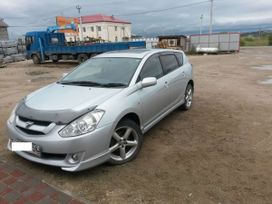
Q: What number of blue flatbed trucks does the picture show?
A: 1